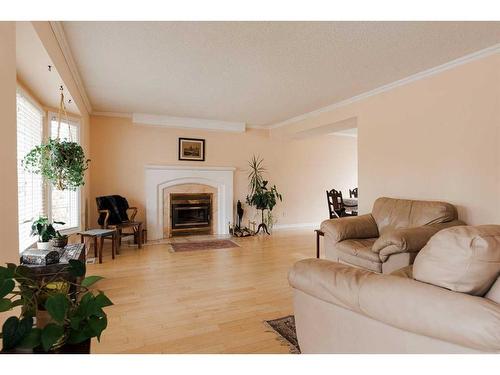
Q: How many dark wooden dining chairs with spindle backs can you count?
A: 2